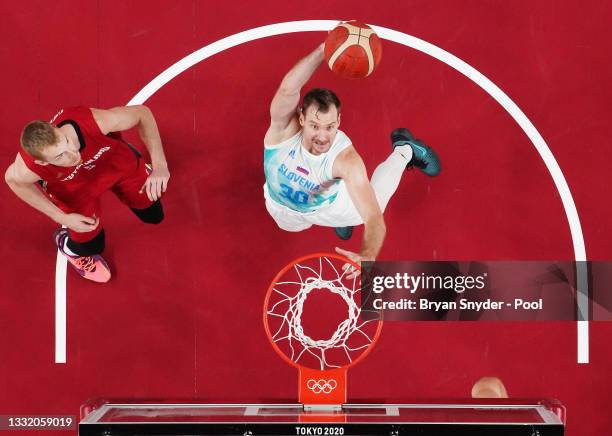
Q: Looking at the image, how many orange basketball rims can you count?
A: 1